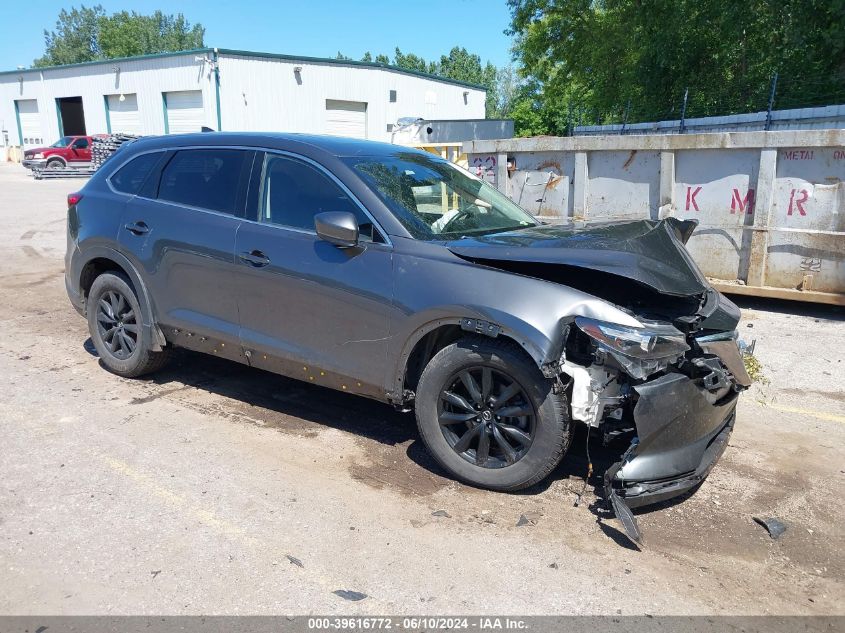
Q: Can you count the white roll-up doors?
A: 4